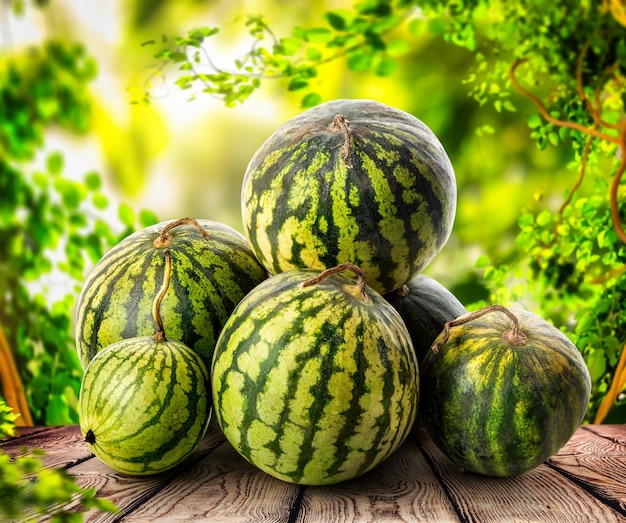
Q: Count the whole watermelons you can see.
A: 6